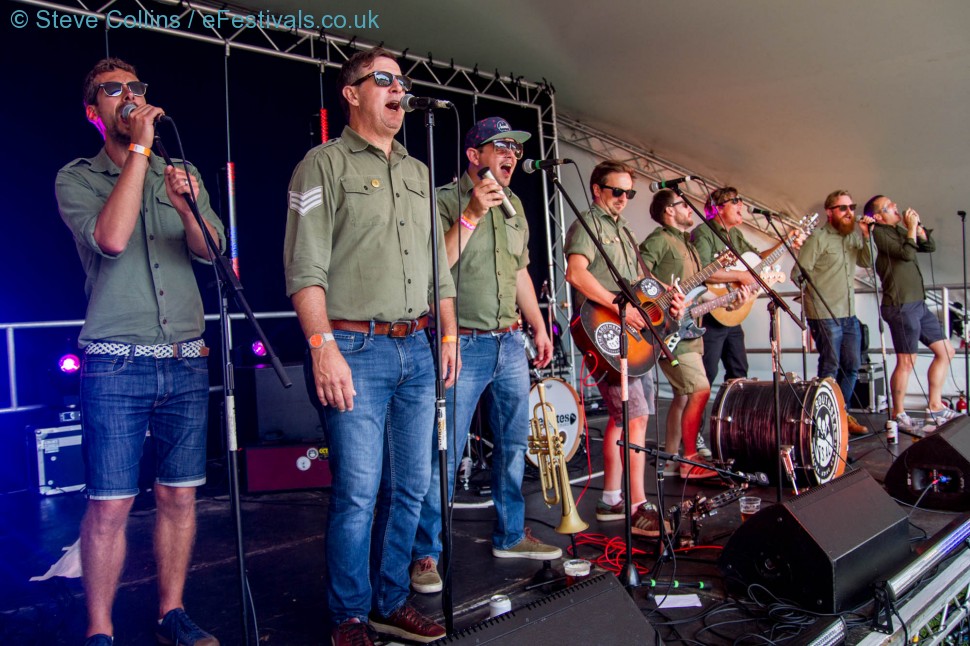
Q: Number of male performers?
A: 8